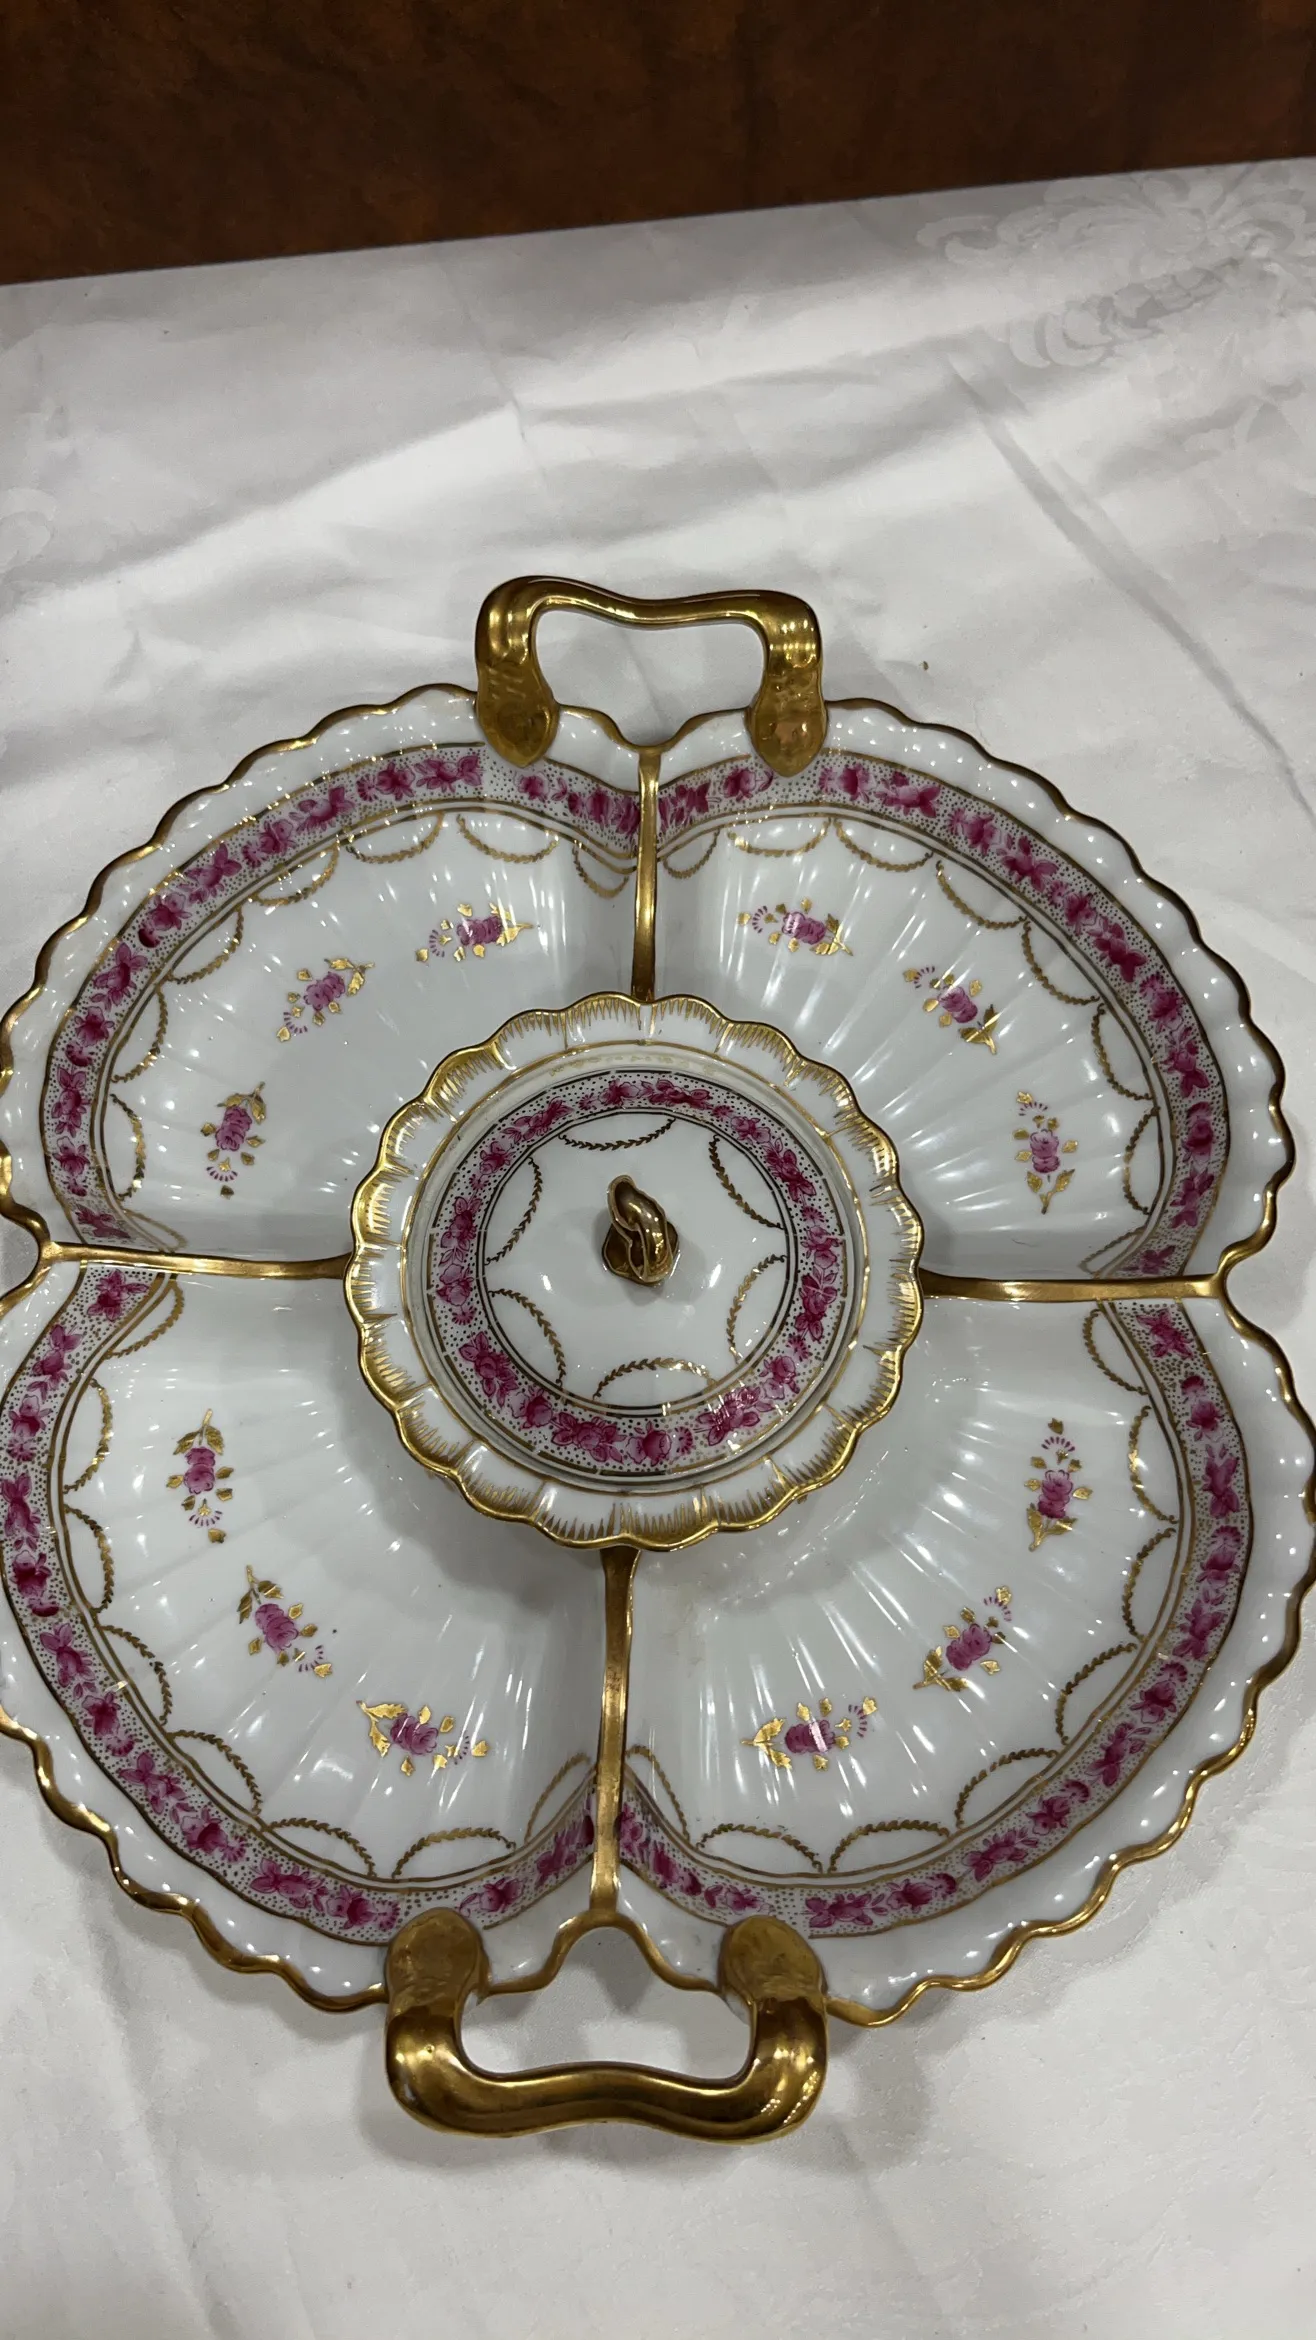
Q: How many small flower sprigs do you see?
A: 12